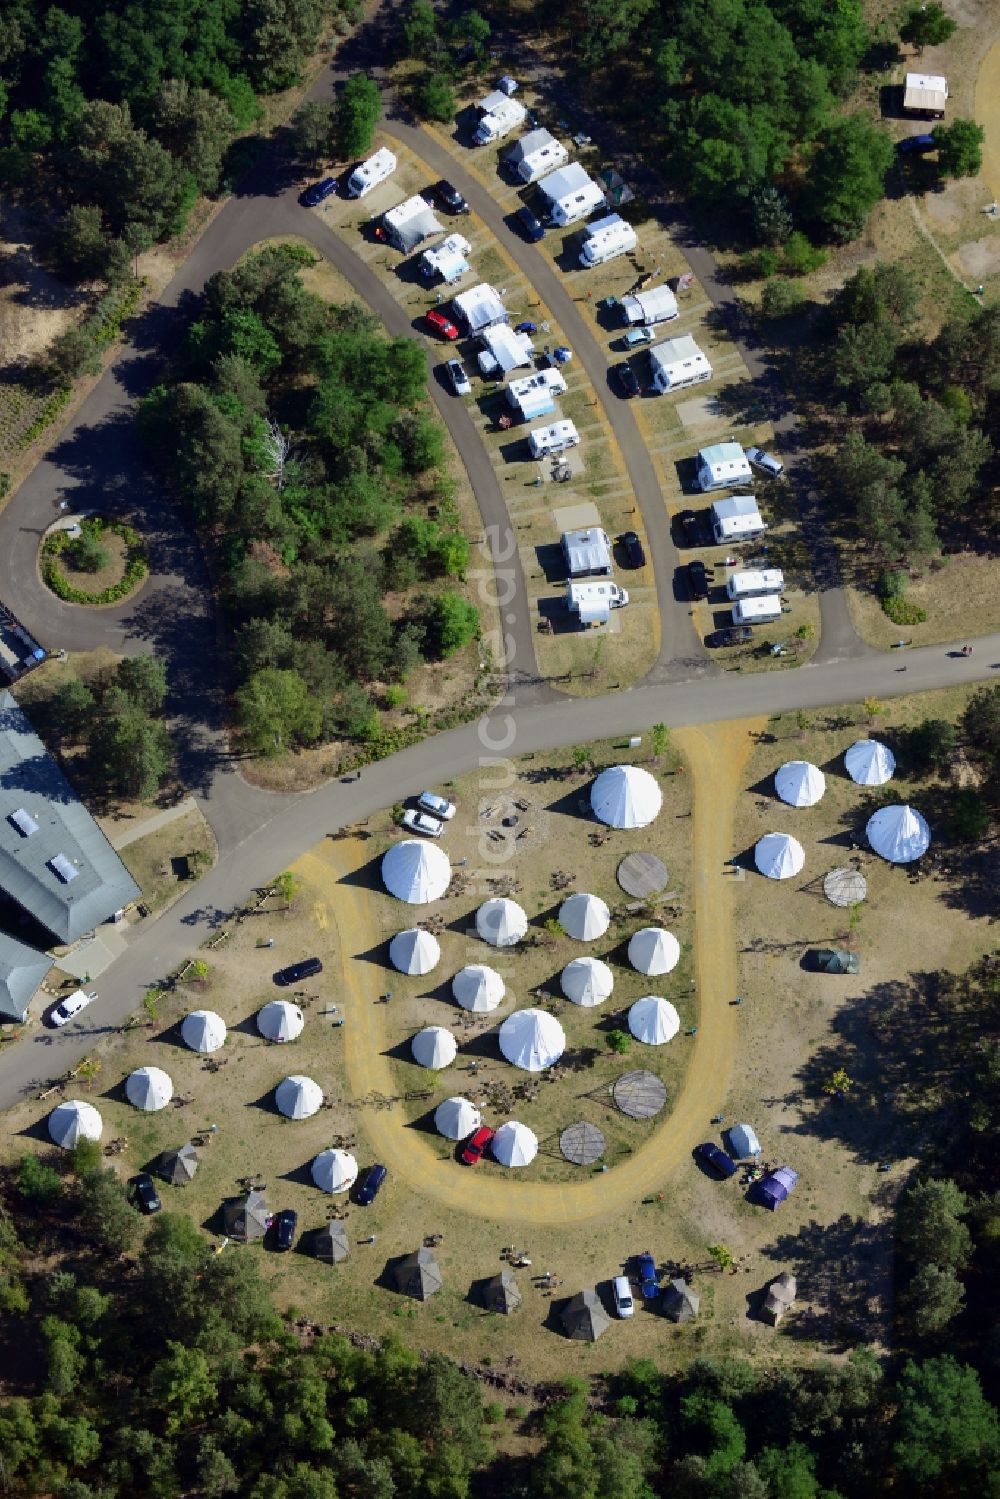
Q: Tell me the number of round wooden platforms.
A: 4